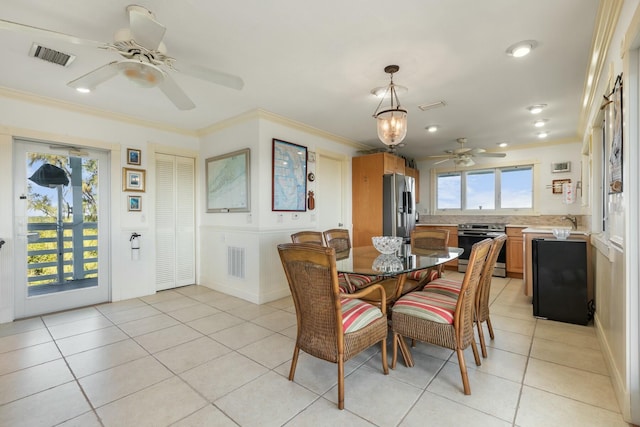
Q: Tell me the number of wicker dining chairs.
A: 6